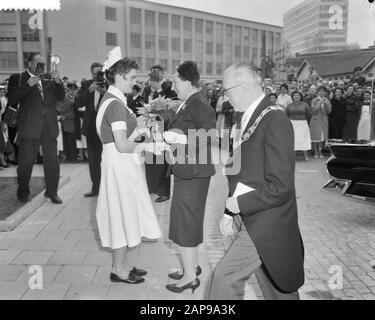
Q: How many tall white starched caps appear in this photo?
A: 1